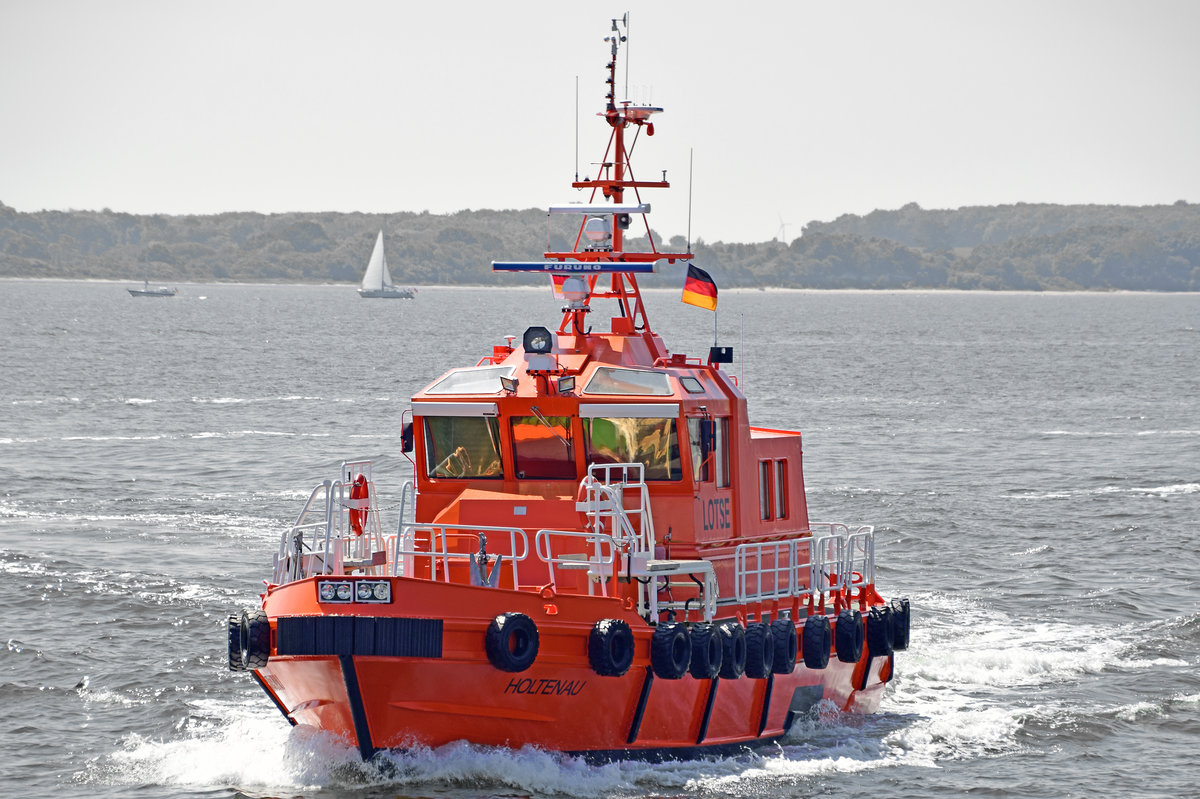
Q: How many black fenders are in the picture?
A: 13